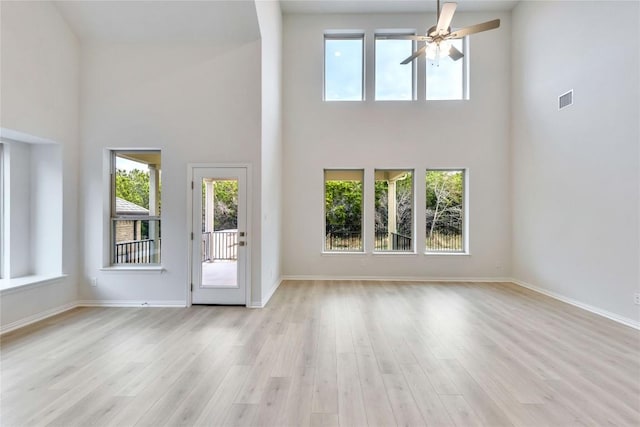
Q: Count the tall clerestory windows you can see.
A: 3